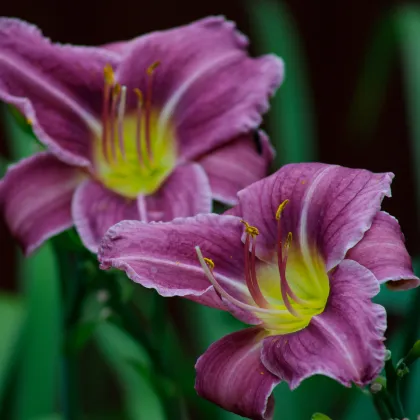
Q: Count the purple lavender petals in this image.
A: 12